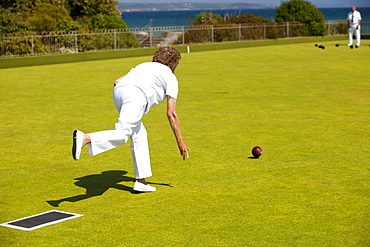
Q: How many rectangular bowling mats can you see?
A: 1